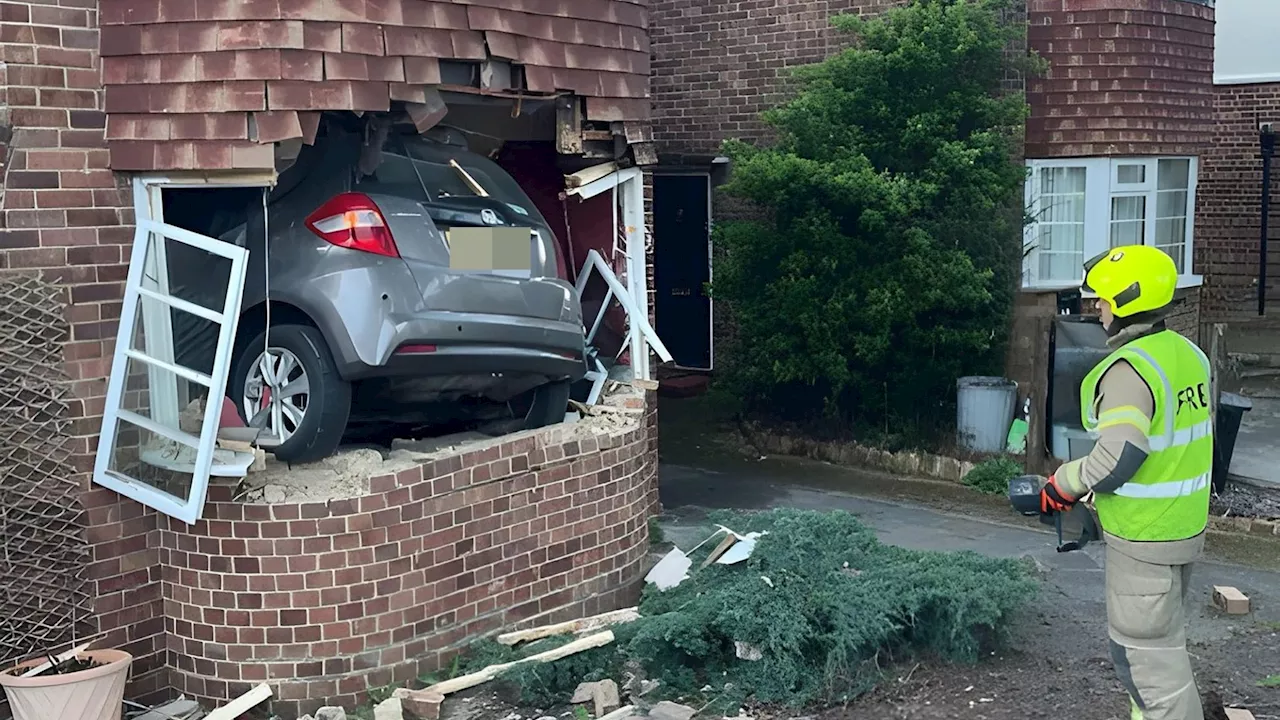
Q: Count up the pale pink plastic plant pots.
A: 1